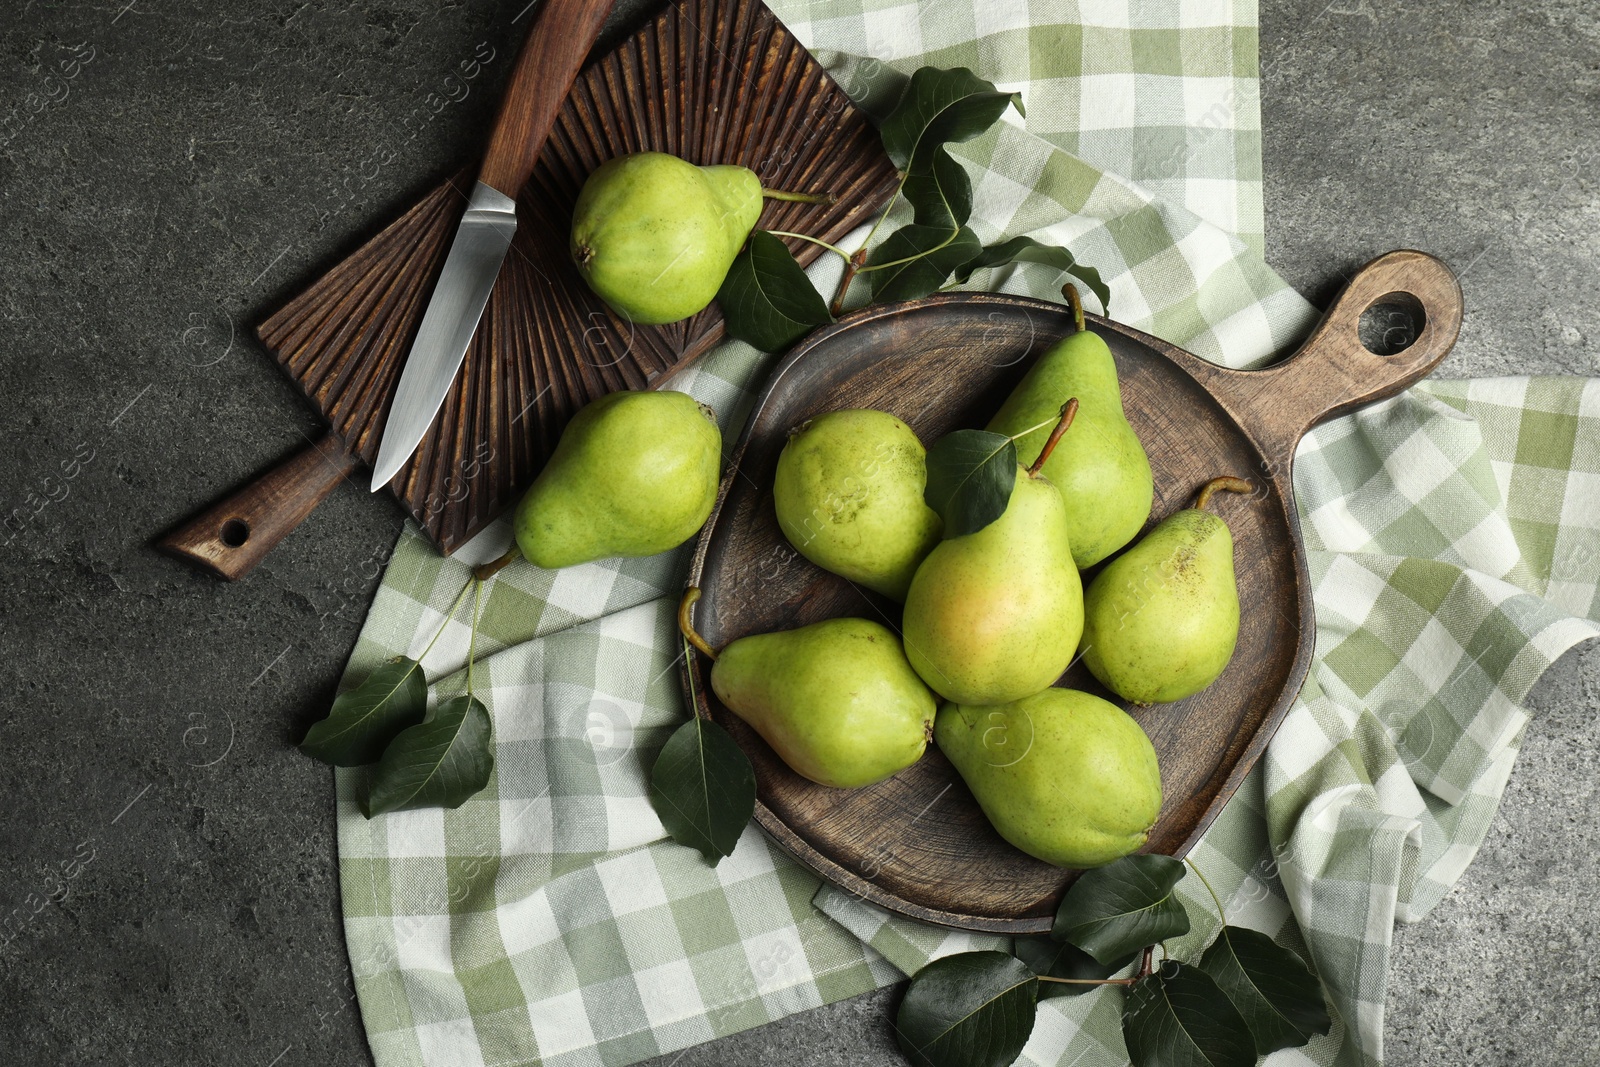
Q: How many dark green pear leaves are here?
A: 14